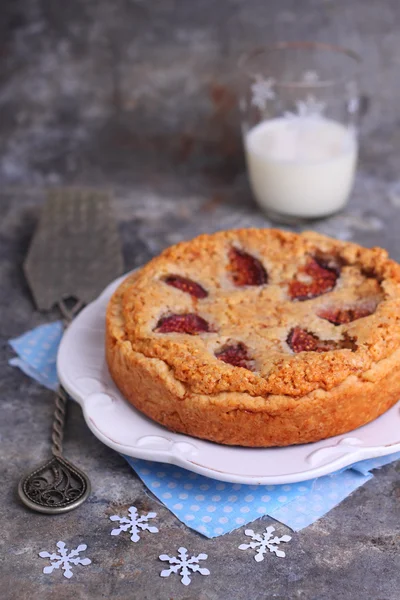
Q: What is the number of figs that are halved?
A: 7